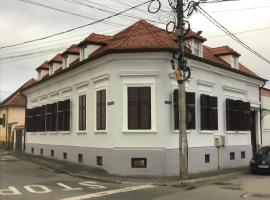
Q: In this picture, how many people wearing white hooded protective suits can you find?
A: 0